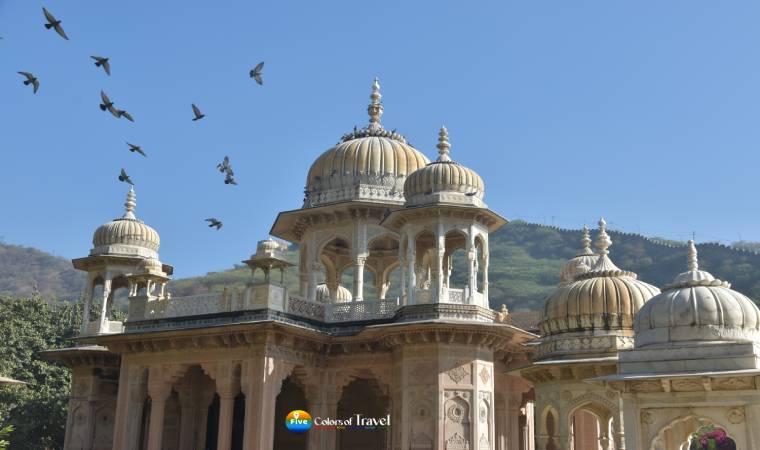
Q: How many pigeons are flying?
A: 12